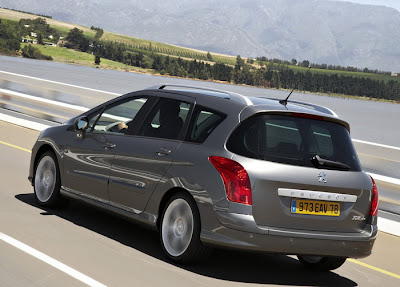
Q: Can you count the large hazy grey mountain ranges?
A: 1